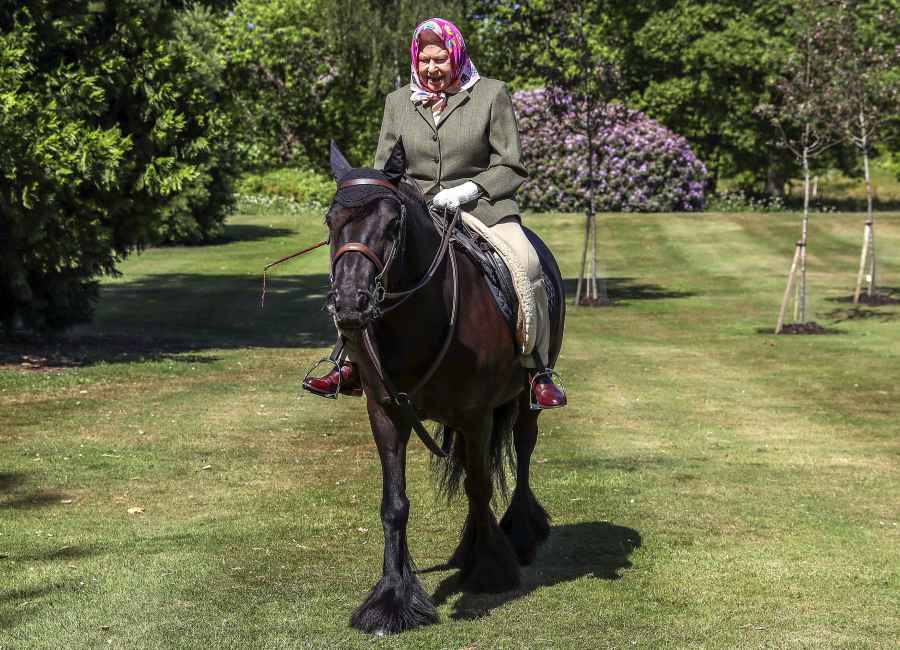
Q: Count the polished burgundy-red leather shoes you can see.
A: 2